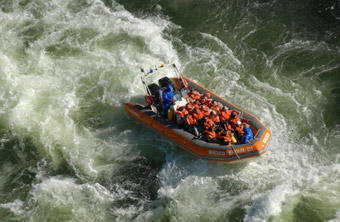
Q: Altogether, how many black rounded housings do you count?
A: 2